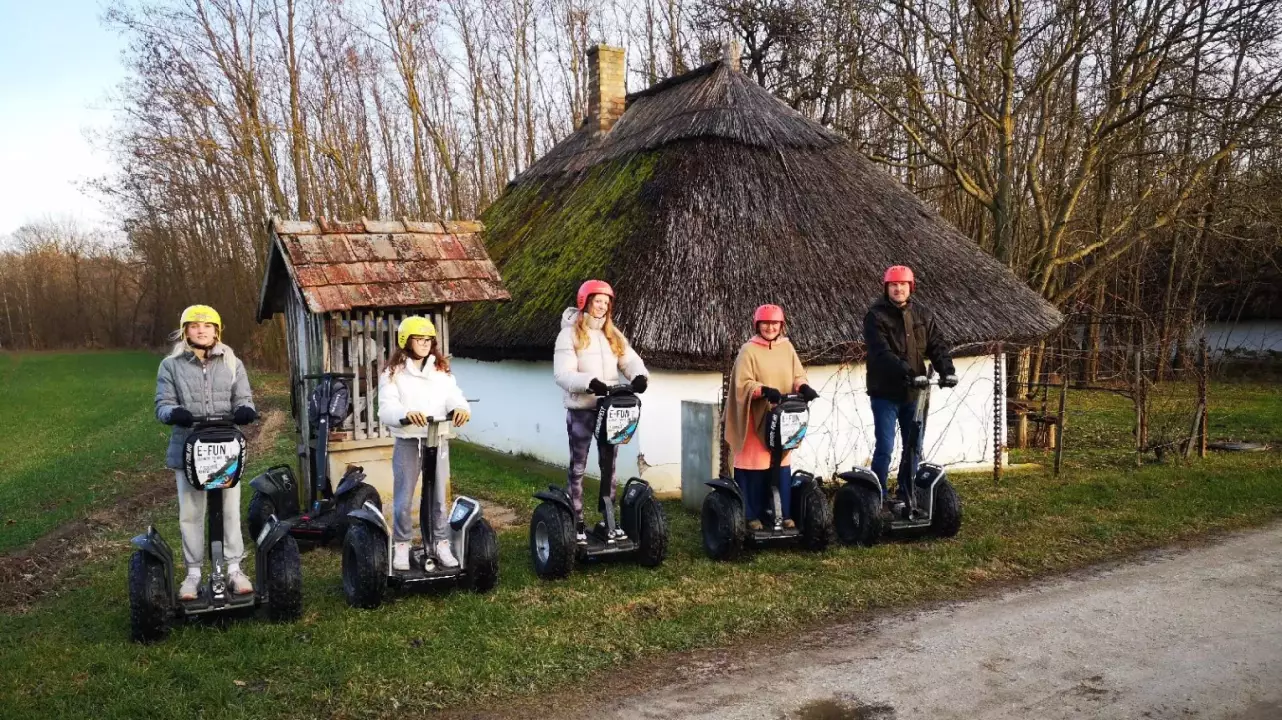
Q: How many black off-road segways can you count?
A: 6